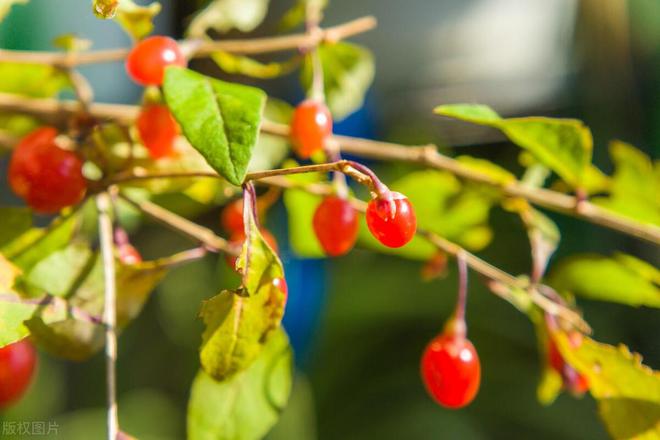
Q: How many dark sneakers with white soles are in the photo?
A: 0